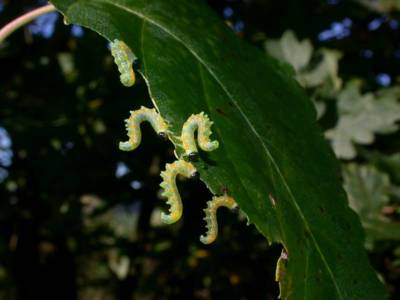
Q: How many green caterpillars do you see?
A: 5